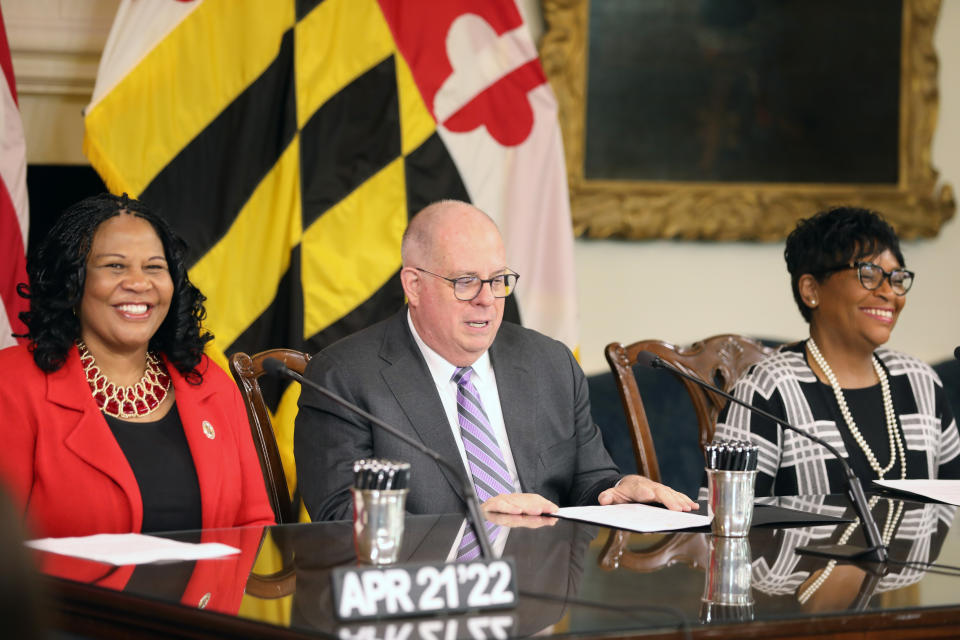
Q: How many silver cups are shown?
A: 2